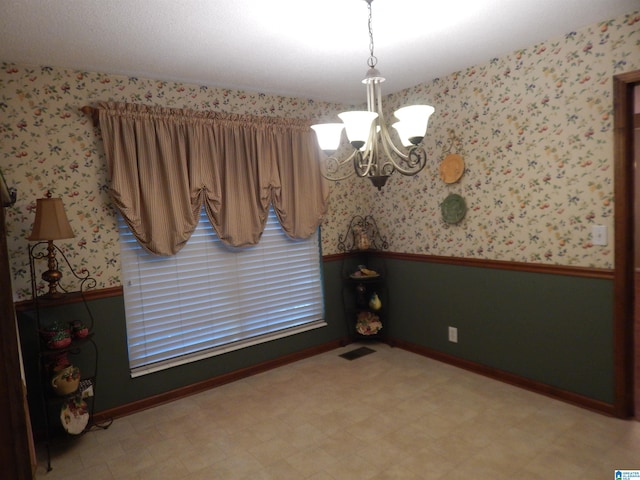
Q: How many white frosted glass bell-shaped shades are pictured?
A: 5